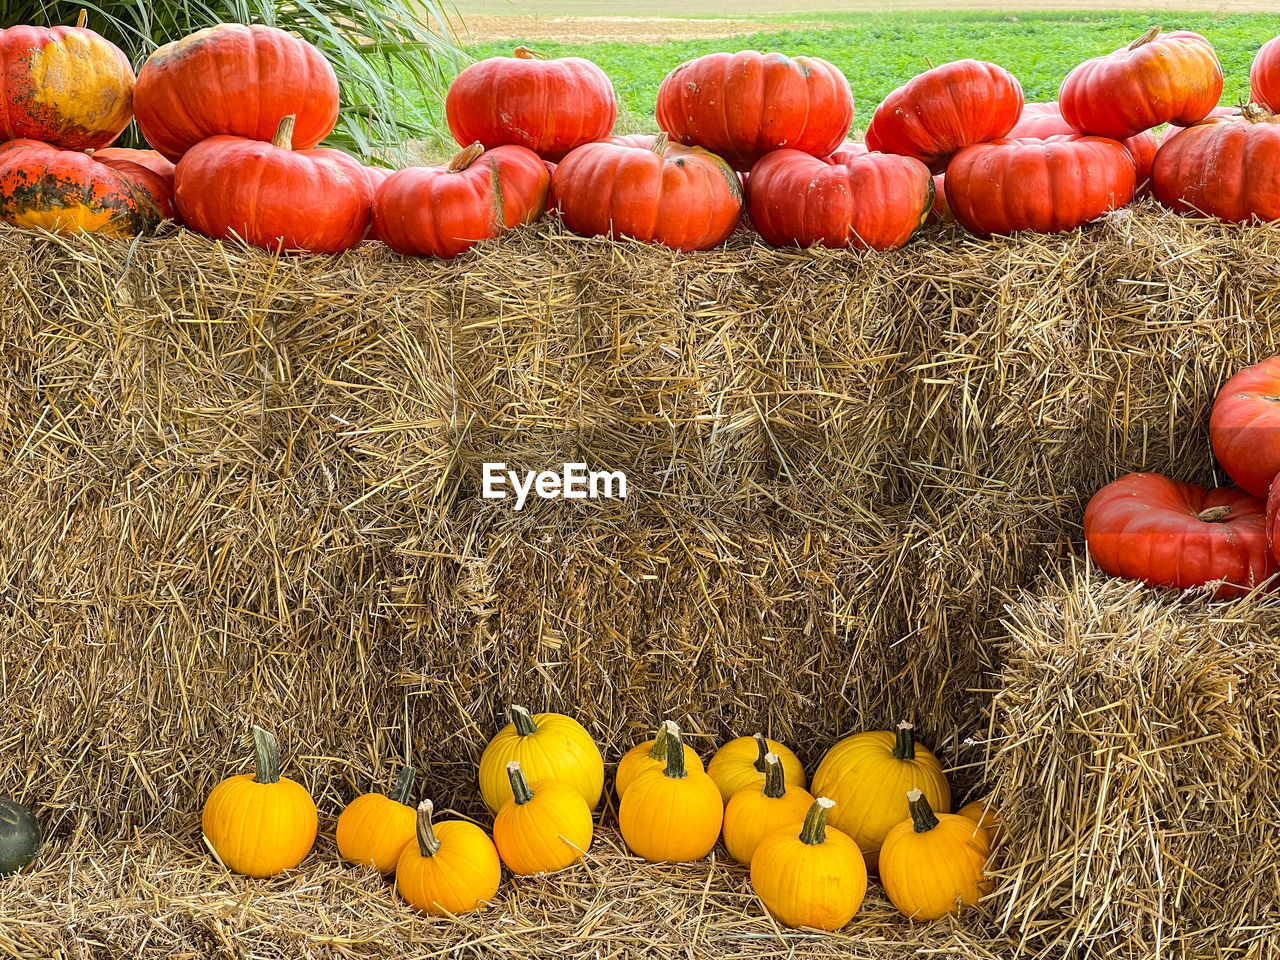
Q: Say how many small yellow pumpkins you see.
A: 13